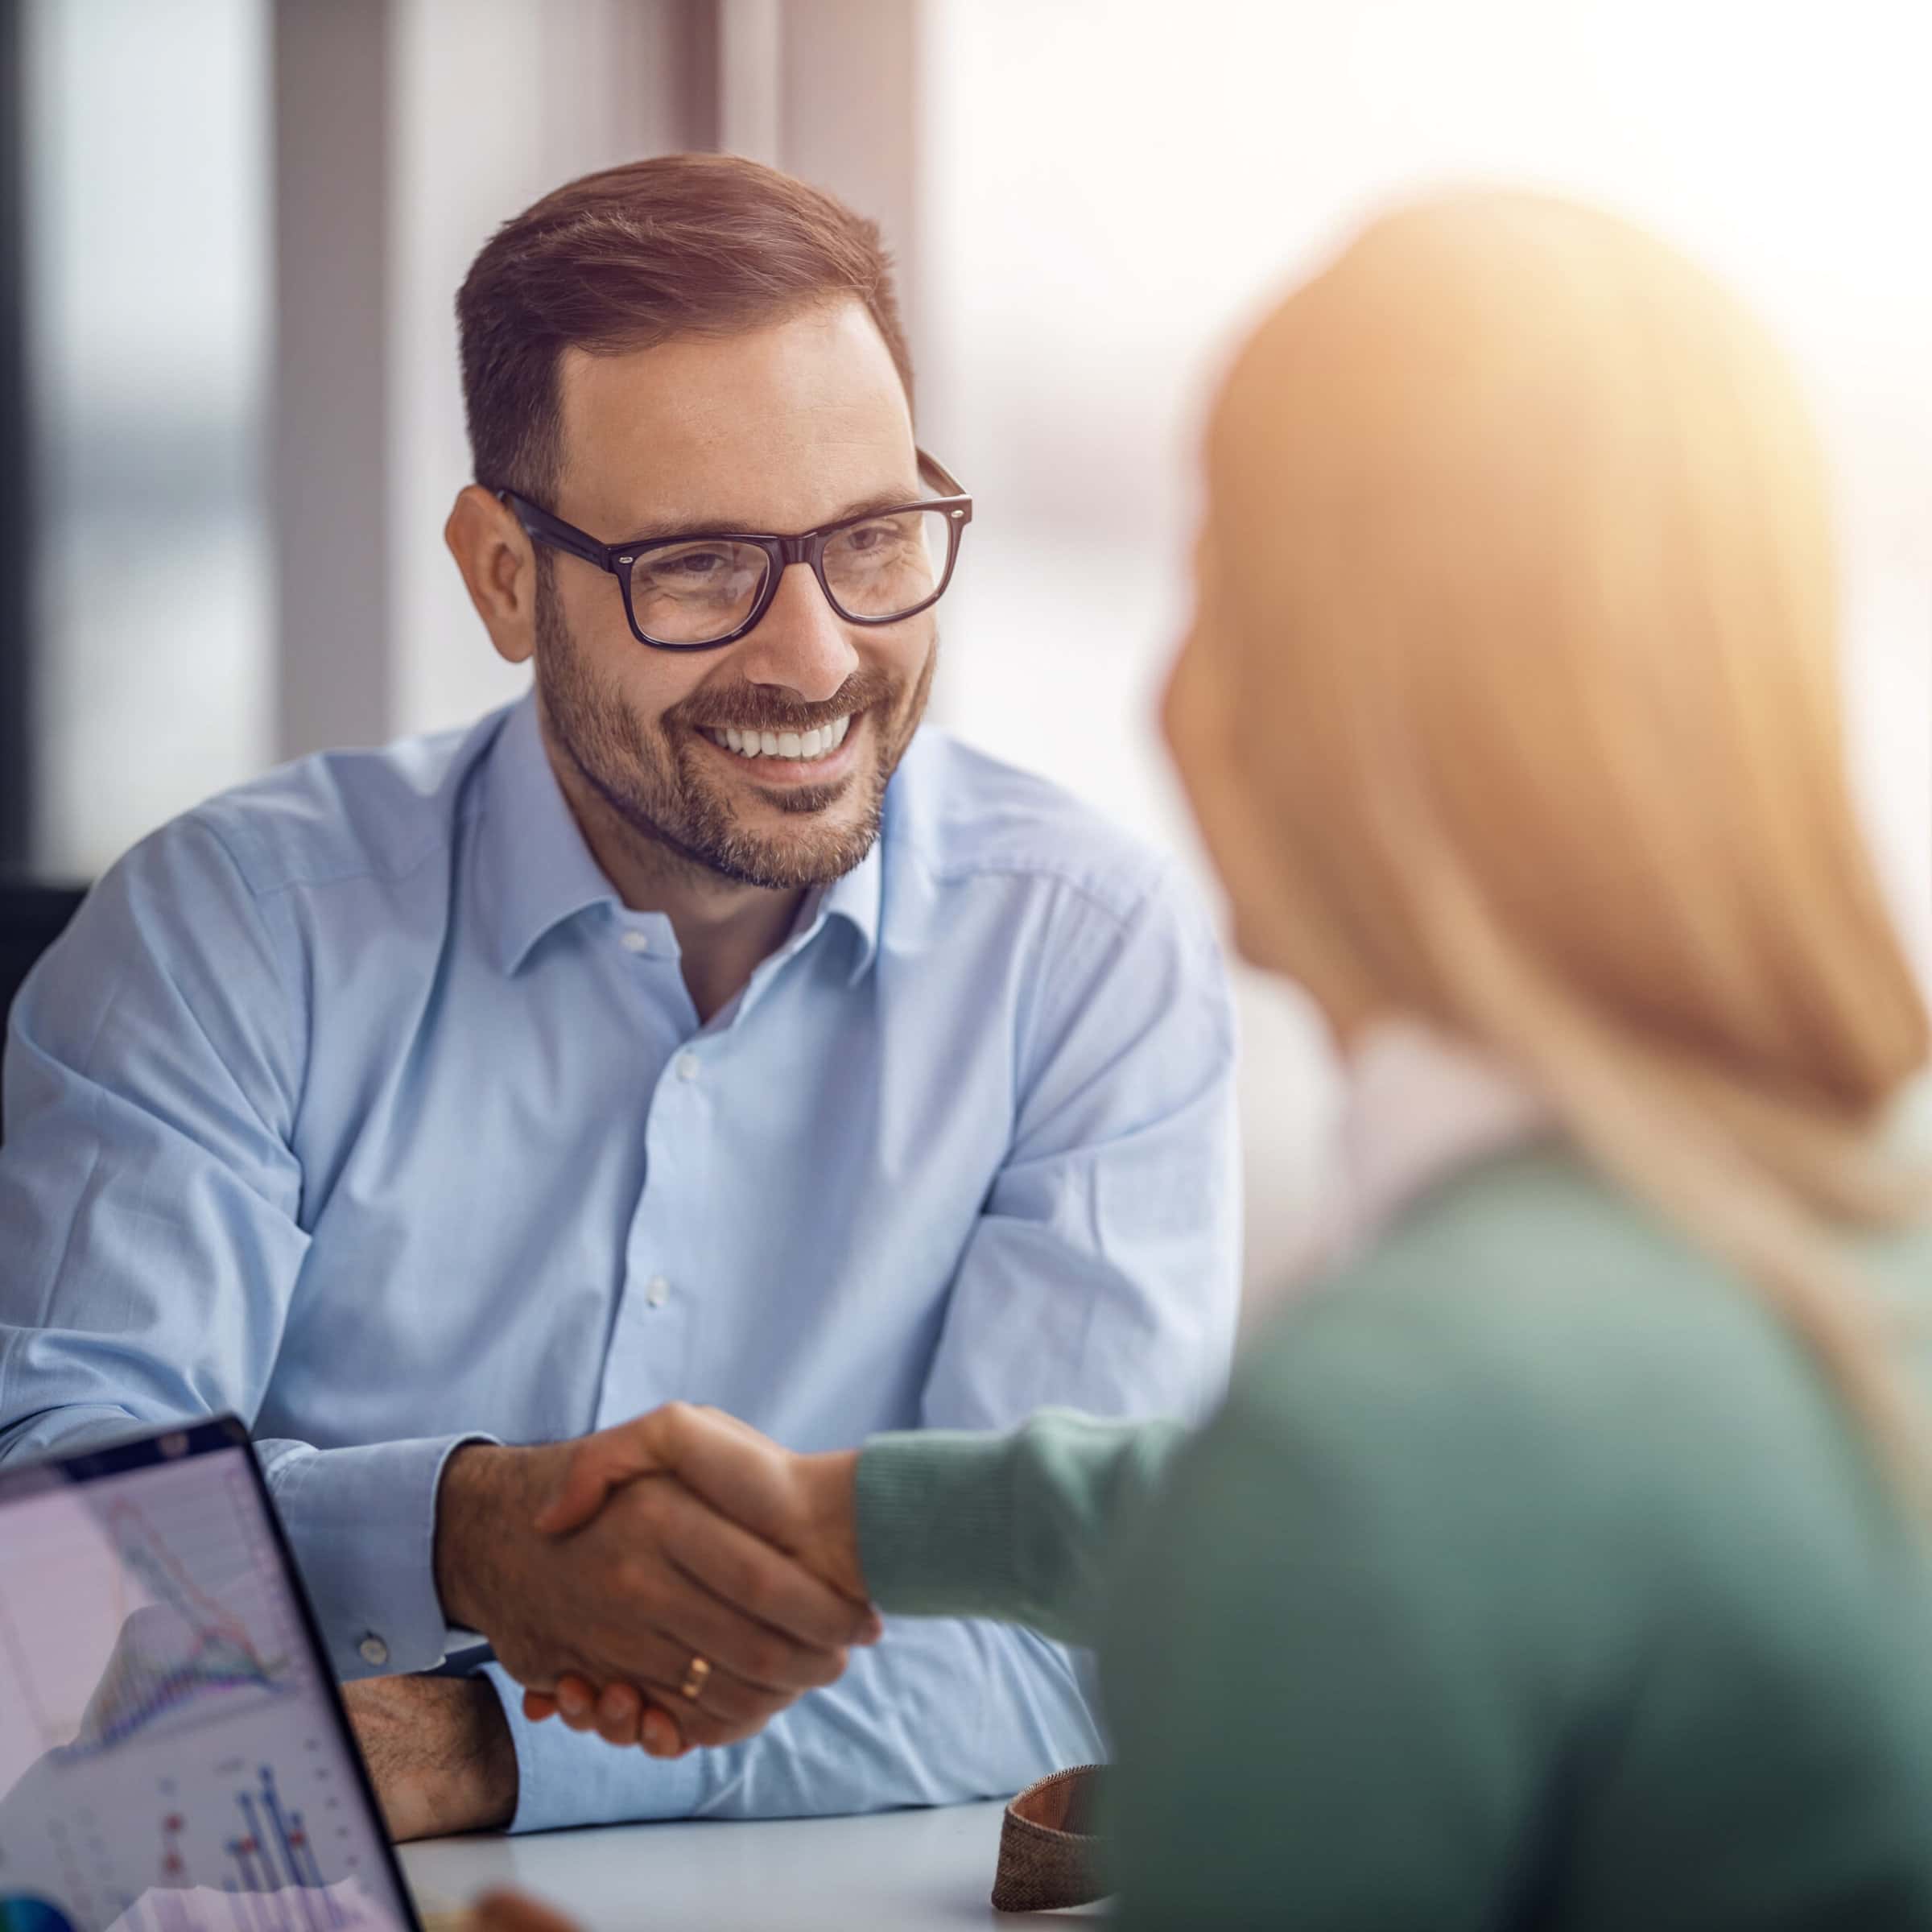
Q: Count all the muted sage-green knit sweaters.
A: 1